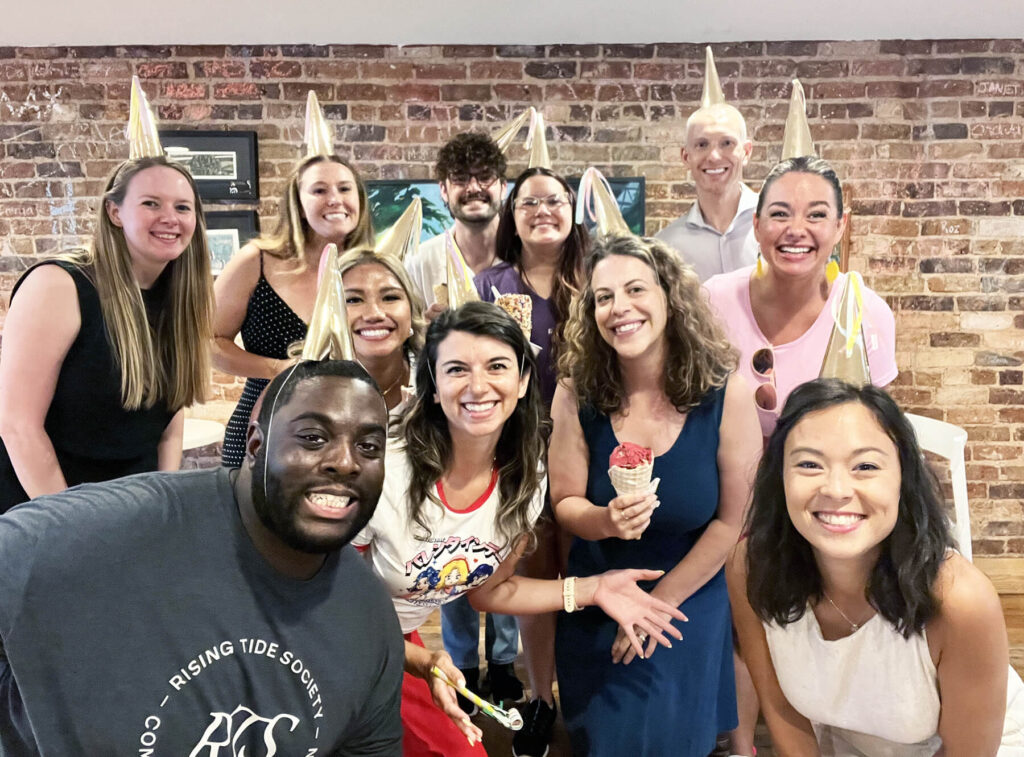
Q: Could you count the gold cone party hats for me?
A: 11